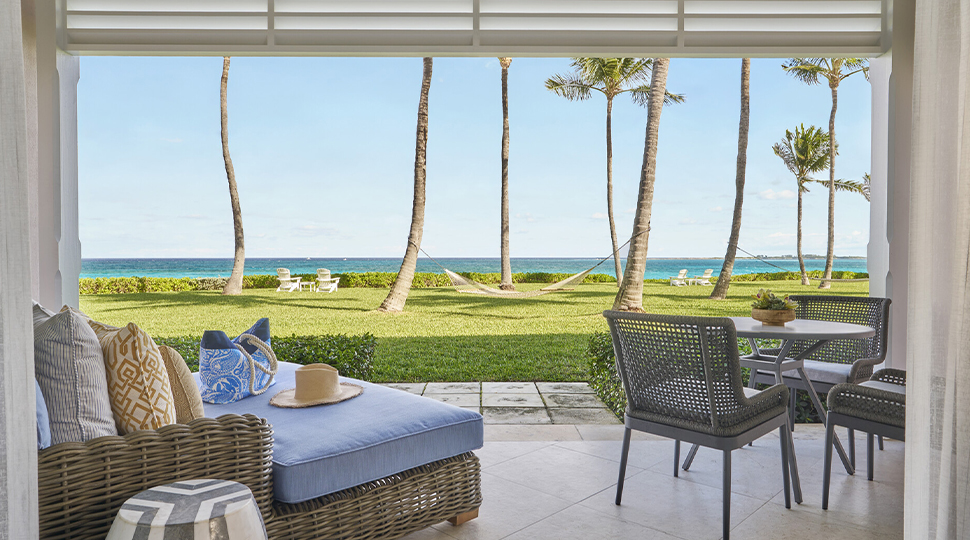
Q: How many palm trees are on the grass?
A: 8